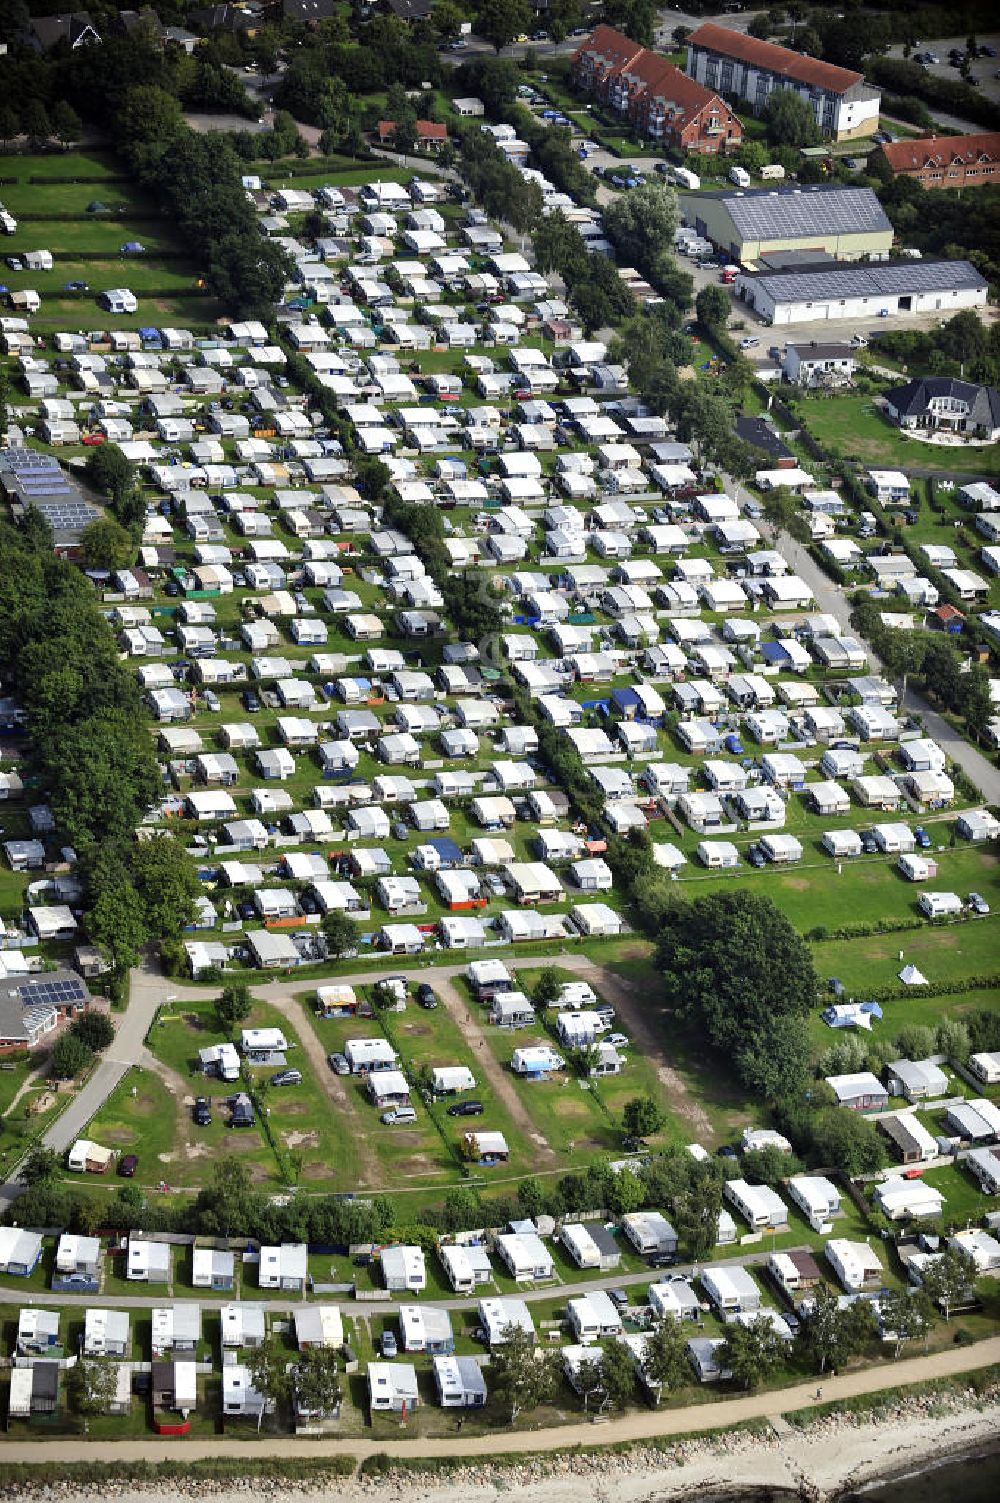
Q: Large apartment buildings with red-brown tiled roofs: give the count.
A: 3